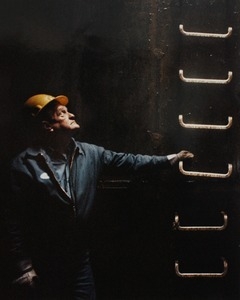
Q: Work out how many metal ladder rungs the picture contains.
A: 6